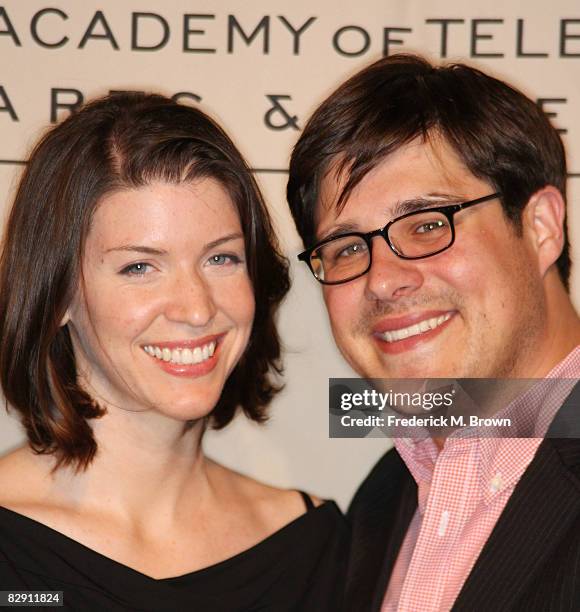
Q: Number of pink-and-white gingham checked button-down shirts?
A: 1